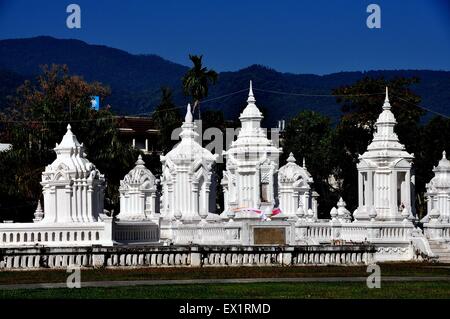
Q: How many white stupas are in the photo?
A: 7